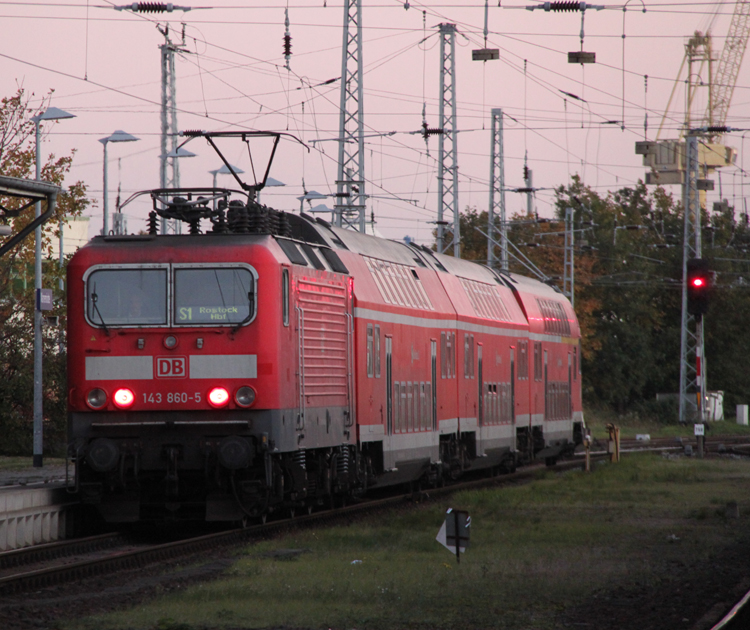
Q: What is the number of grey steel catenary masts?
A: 6